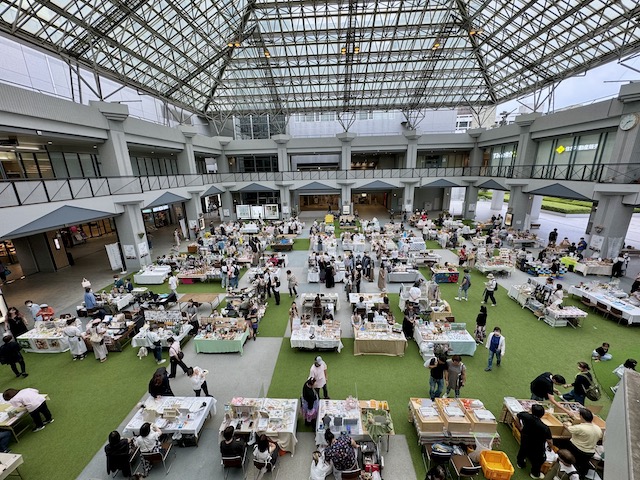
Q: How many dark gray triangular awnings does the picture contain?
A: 9